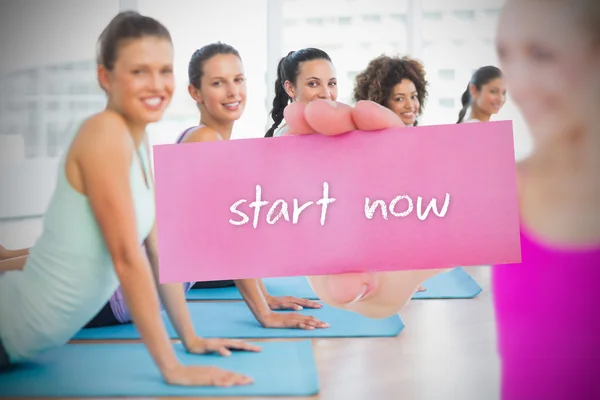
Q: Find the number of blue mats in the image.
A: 3